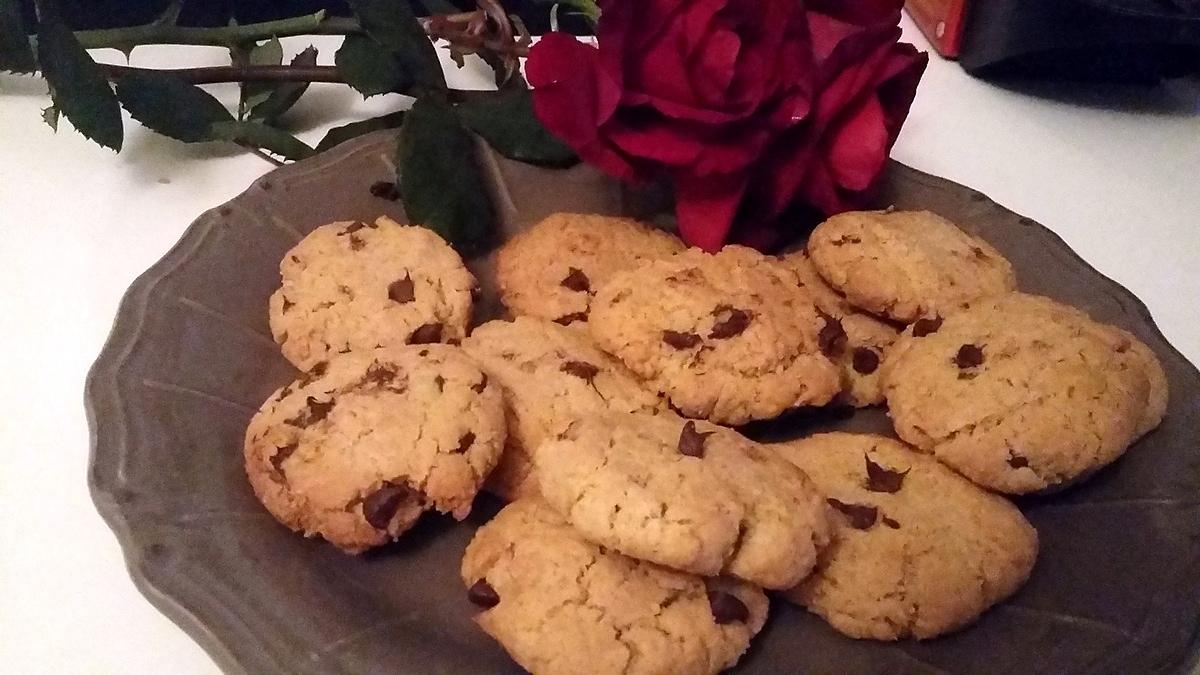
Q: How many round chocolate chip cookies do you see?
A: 11